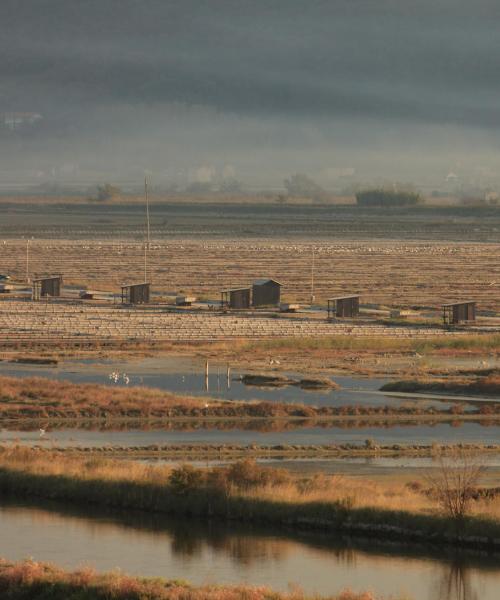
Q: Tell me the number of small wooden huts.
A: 6